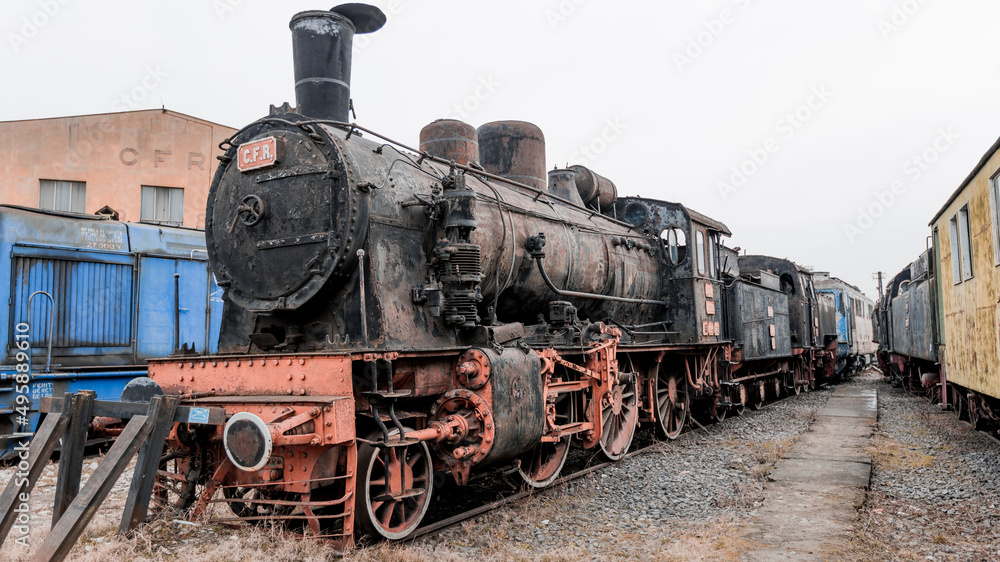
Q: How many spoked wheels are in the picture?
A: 4